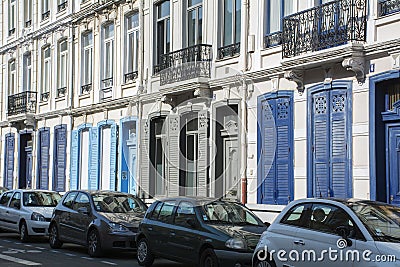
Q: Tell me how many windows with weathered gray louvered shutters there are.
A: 2